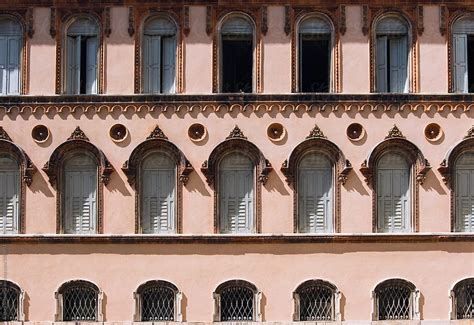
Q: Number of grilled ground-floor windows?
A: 7